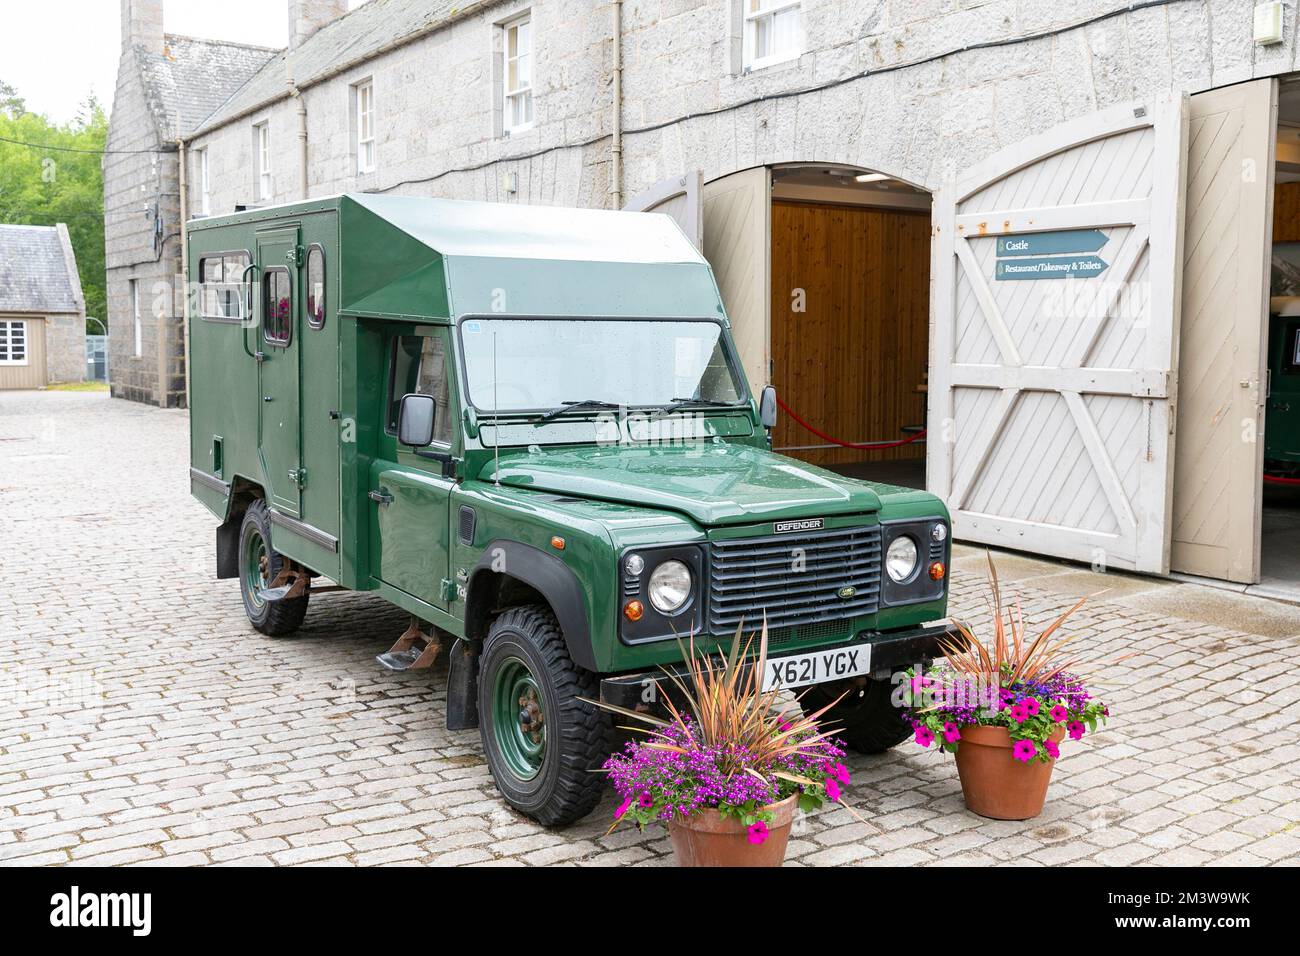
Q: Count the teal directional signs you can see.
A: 2